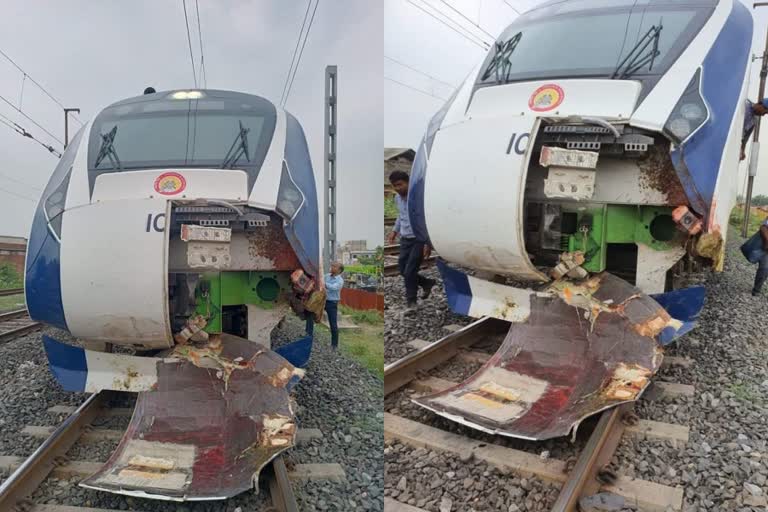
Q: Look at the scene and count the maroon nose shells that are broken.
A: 2